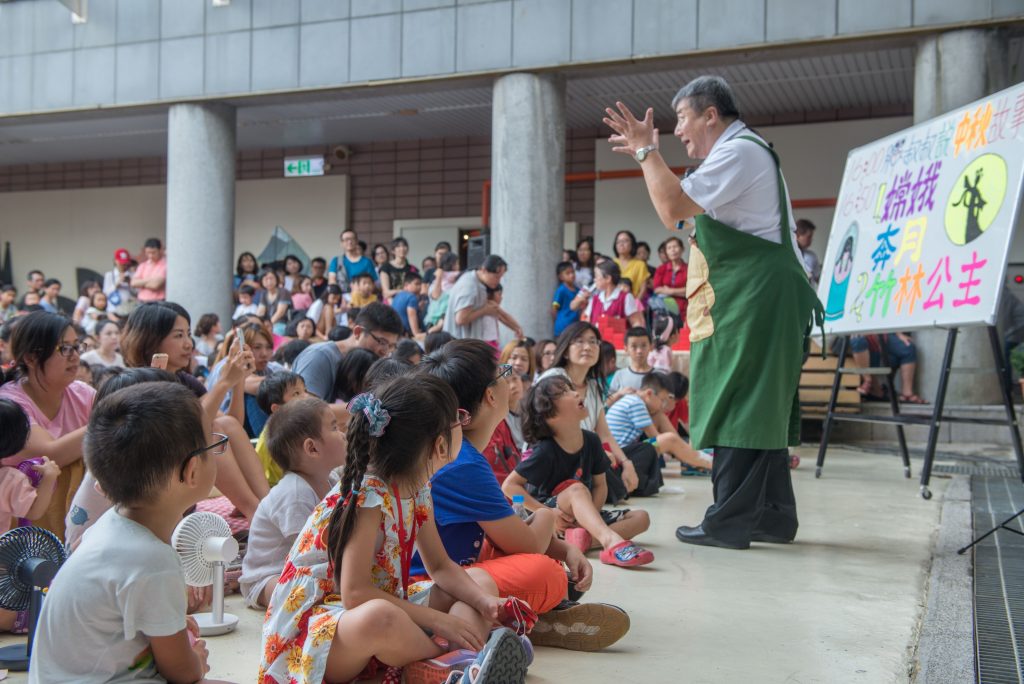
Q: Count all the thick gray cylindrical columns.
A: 3